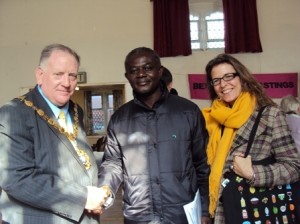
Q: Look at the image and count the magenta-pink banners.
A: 1